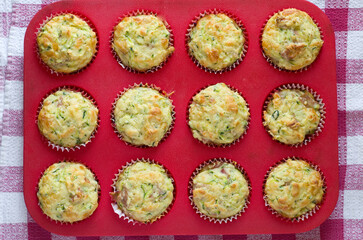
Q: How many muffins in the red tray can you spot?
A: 12